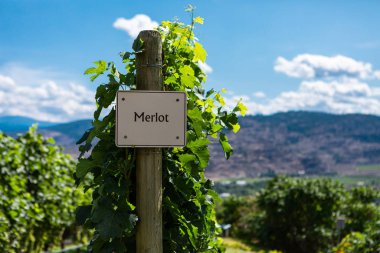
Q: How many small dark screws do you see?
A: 4